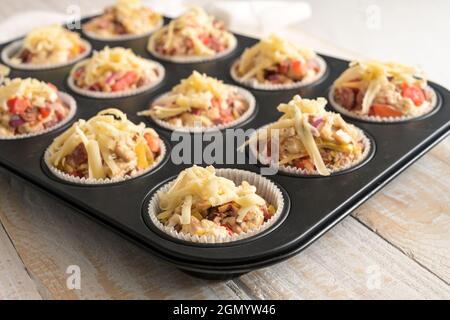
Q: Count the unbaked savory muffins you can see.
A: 11